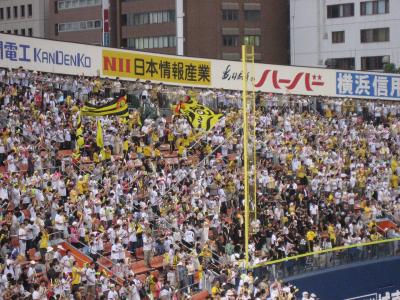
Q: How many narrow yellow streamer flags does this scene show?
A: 2